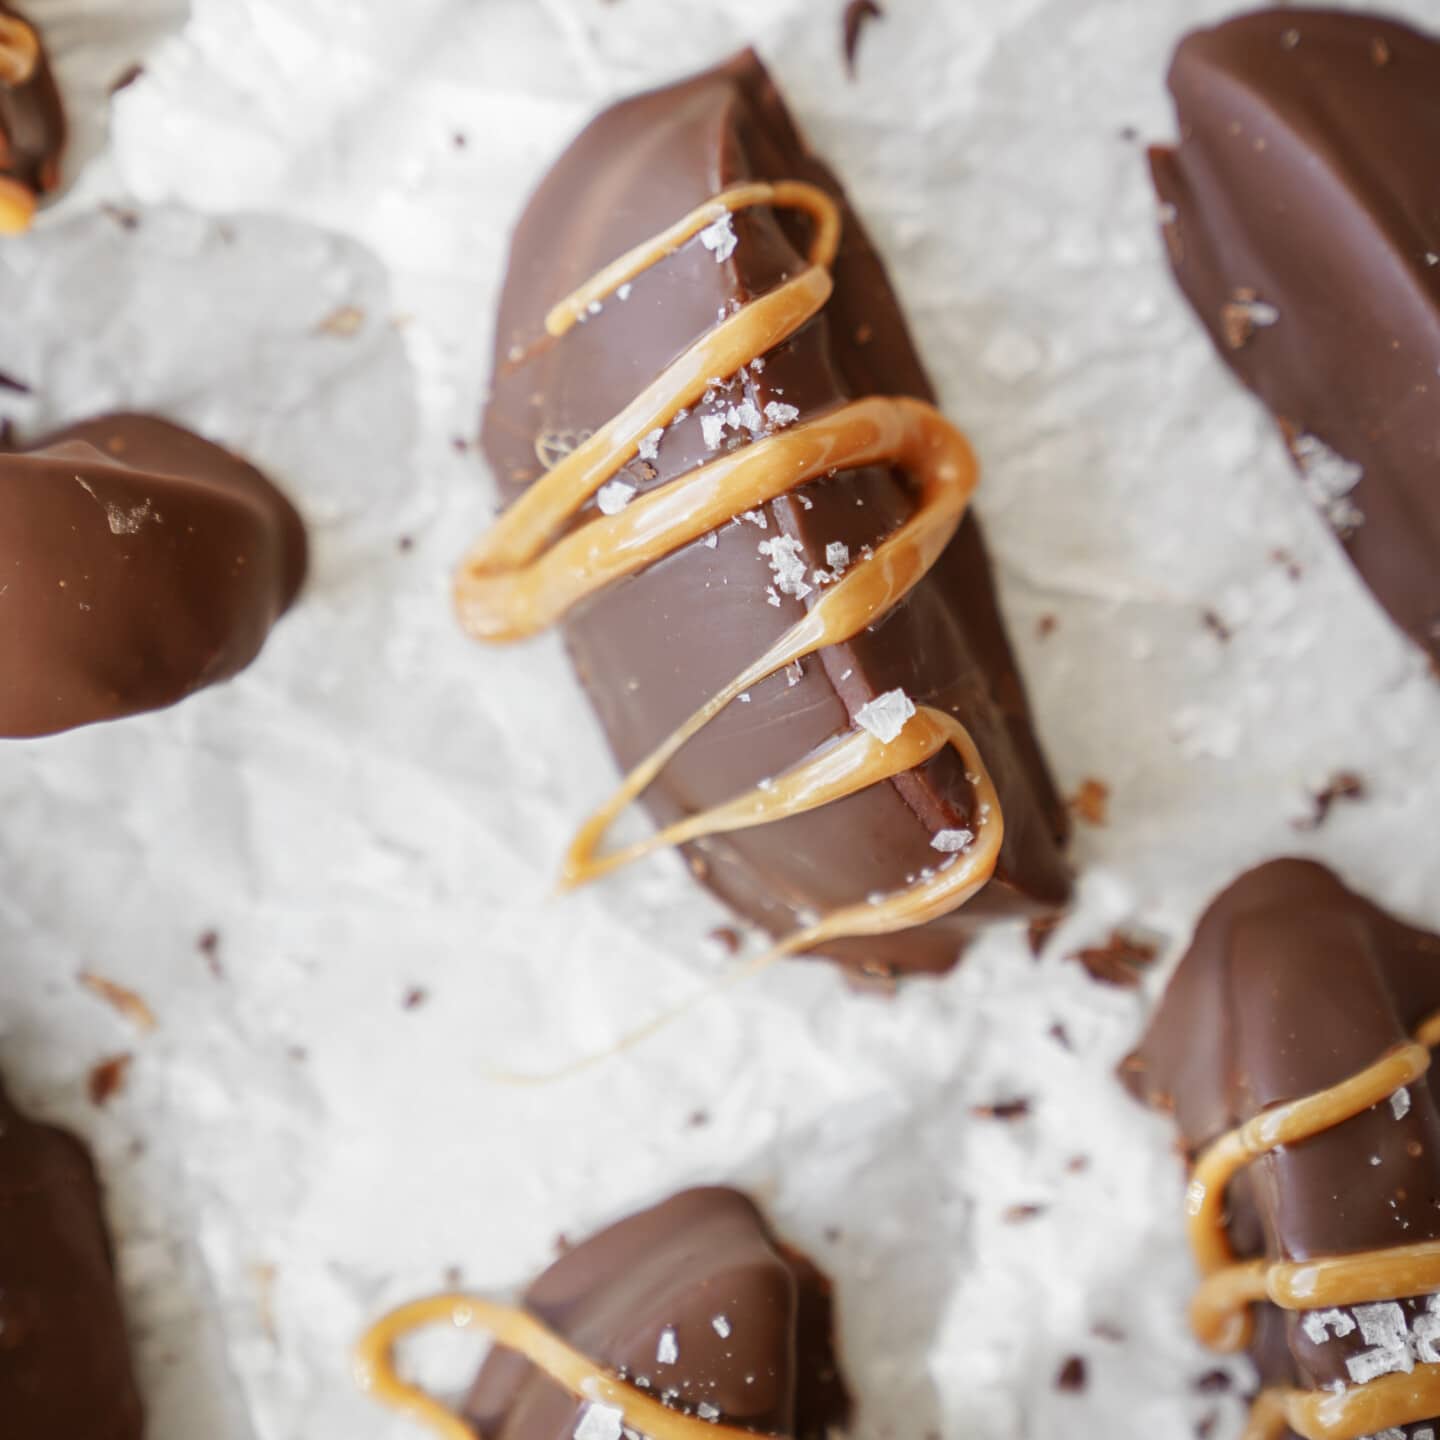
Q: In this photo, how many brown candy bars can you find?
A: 7